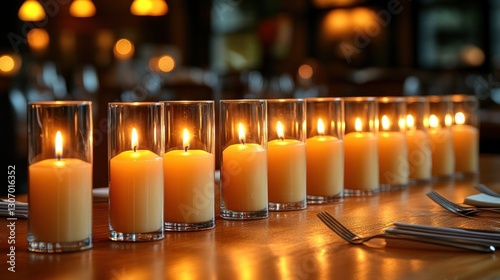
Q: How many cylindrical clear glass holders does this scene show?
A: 11